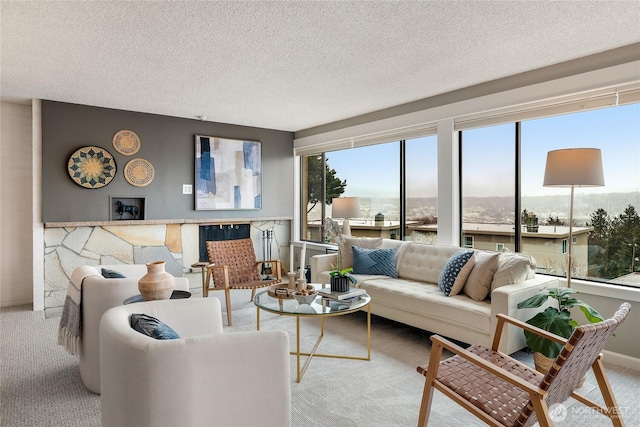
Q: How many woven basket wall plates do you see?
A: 3